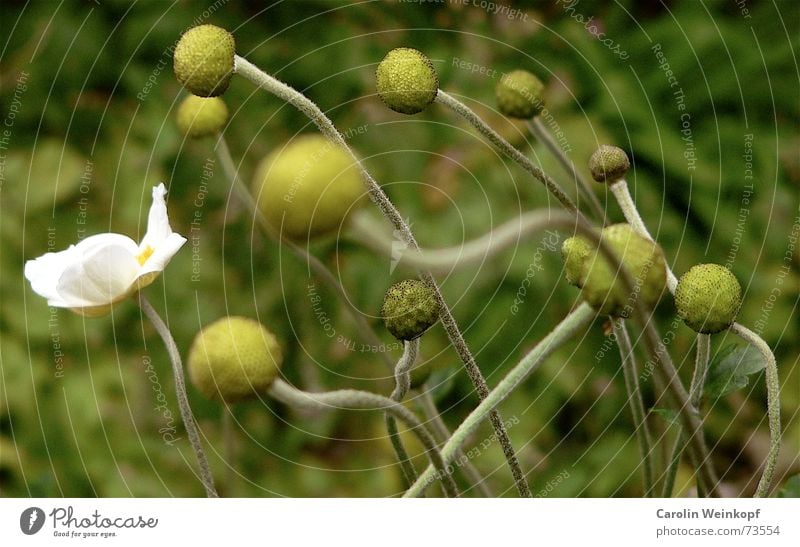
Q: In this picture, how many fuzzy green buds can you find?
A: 11